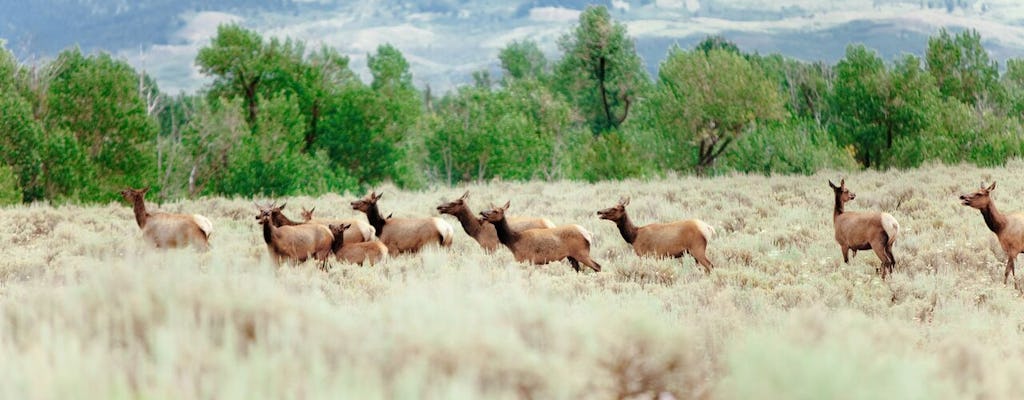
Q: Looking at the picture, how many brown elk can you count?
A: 11